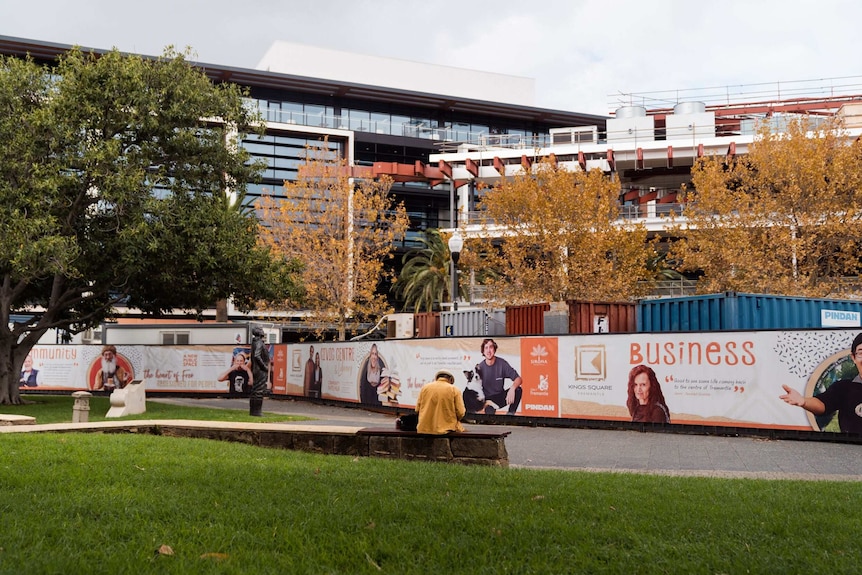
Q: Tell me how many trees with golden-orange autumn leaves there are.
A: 3